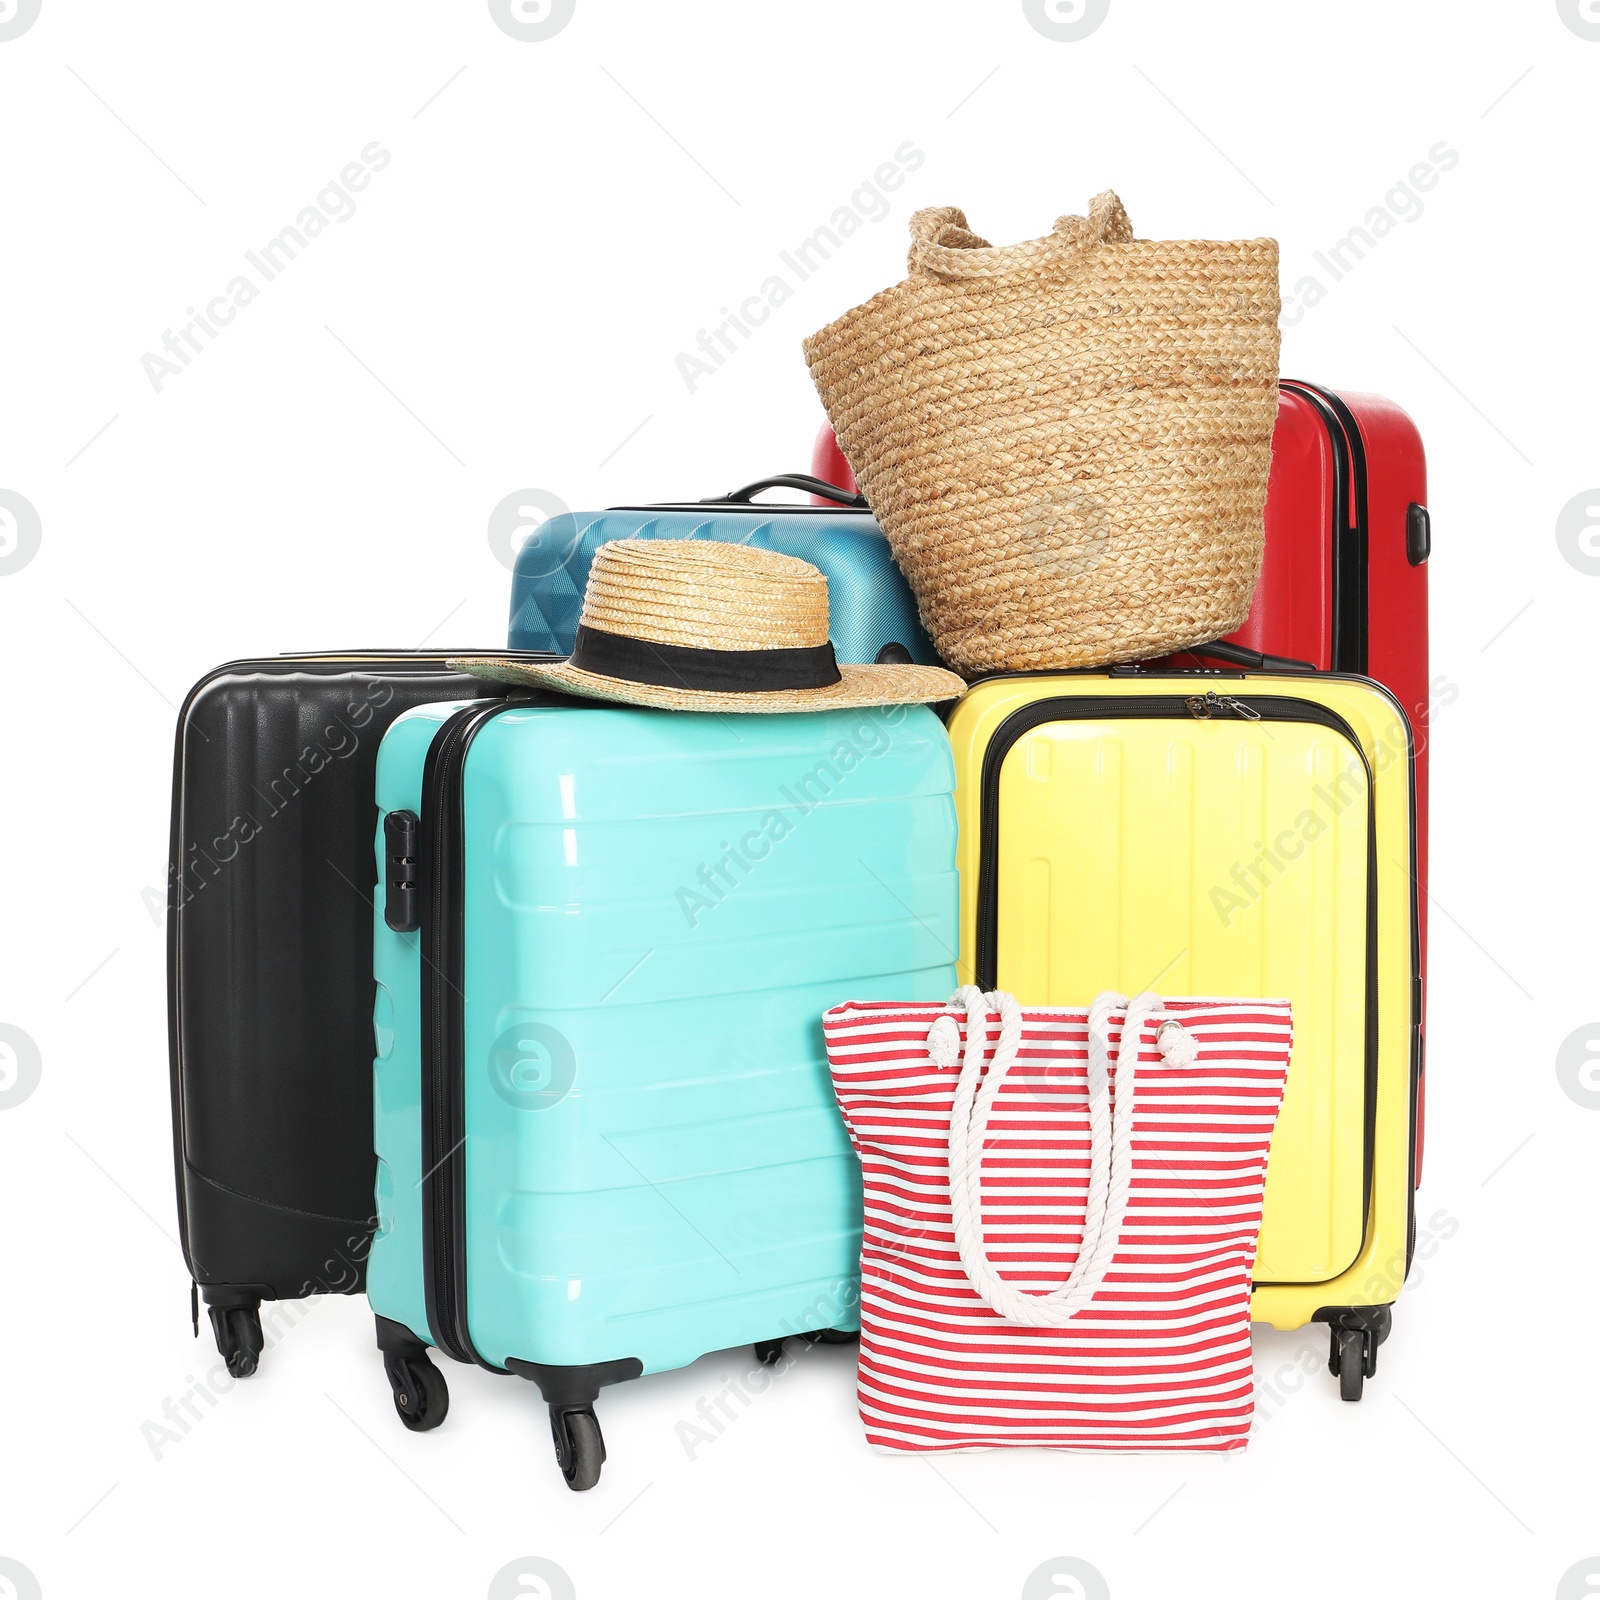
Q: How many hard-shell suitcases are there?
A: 5